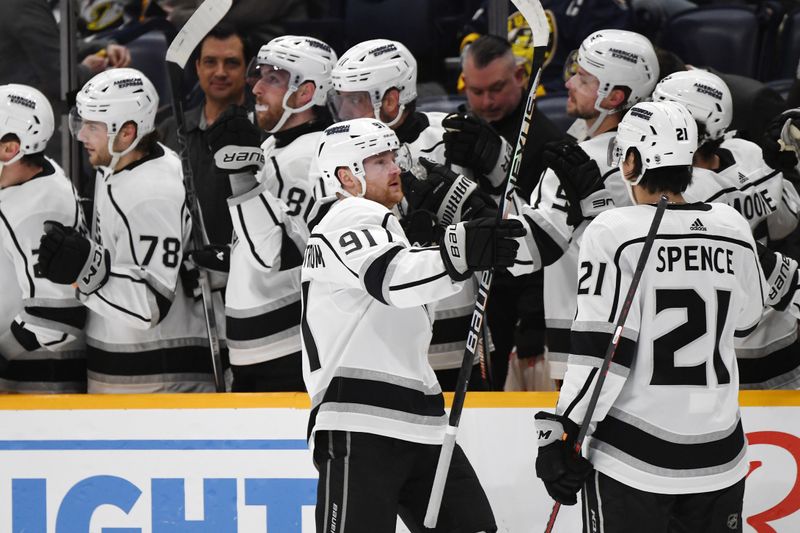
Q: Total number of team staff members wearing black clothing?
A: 2